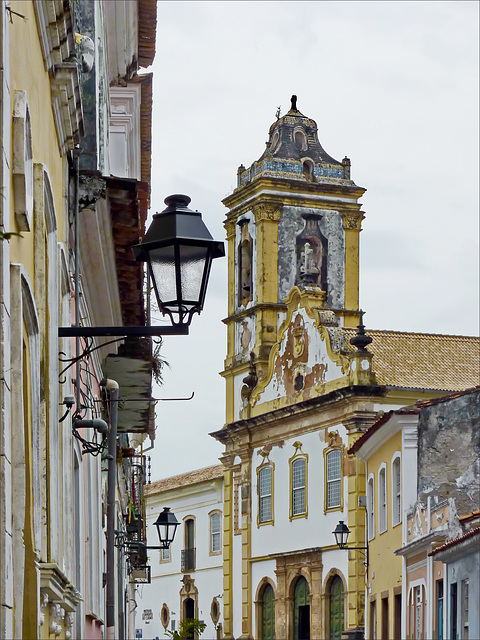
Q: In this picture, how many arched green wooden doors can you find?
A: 3